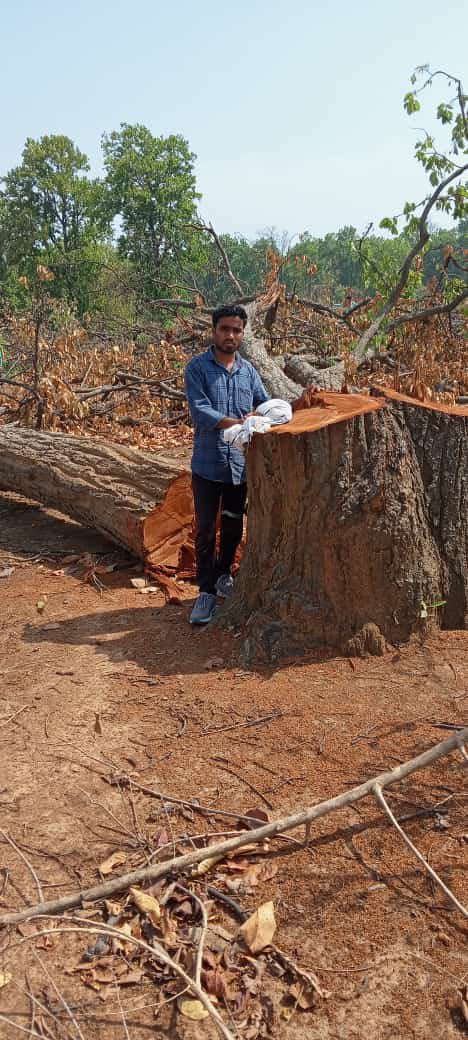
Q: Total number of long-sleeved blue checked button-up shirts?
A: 1